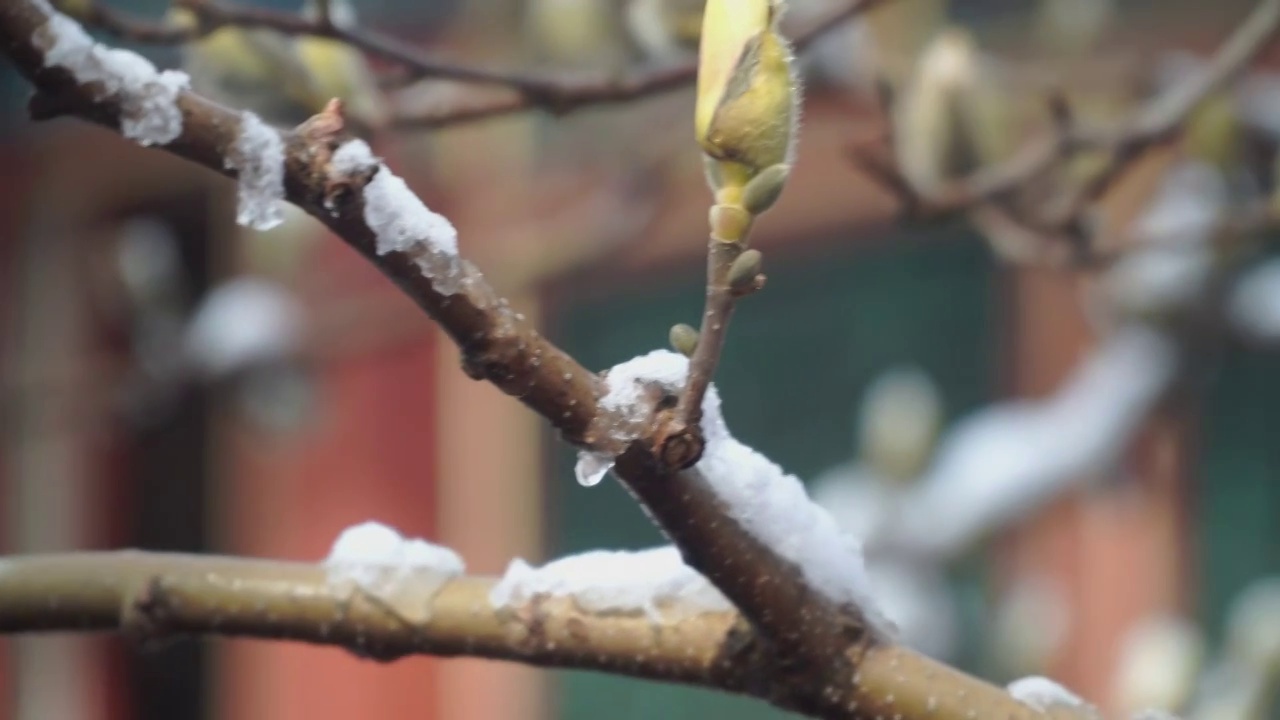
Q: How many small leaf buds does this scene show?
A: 3